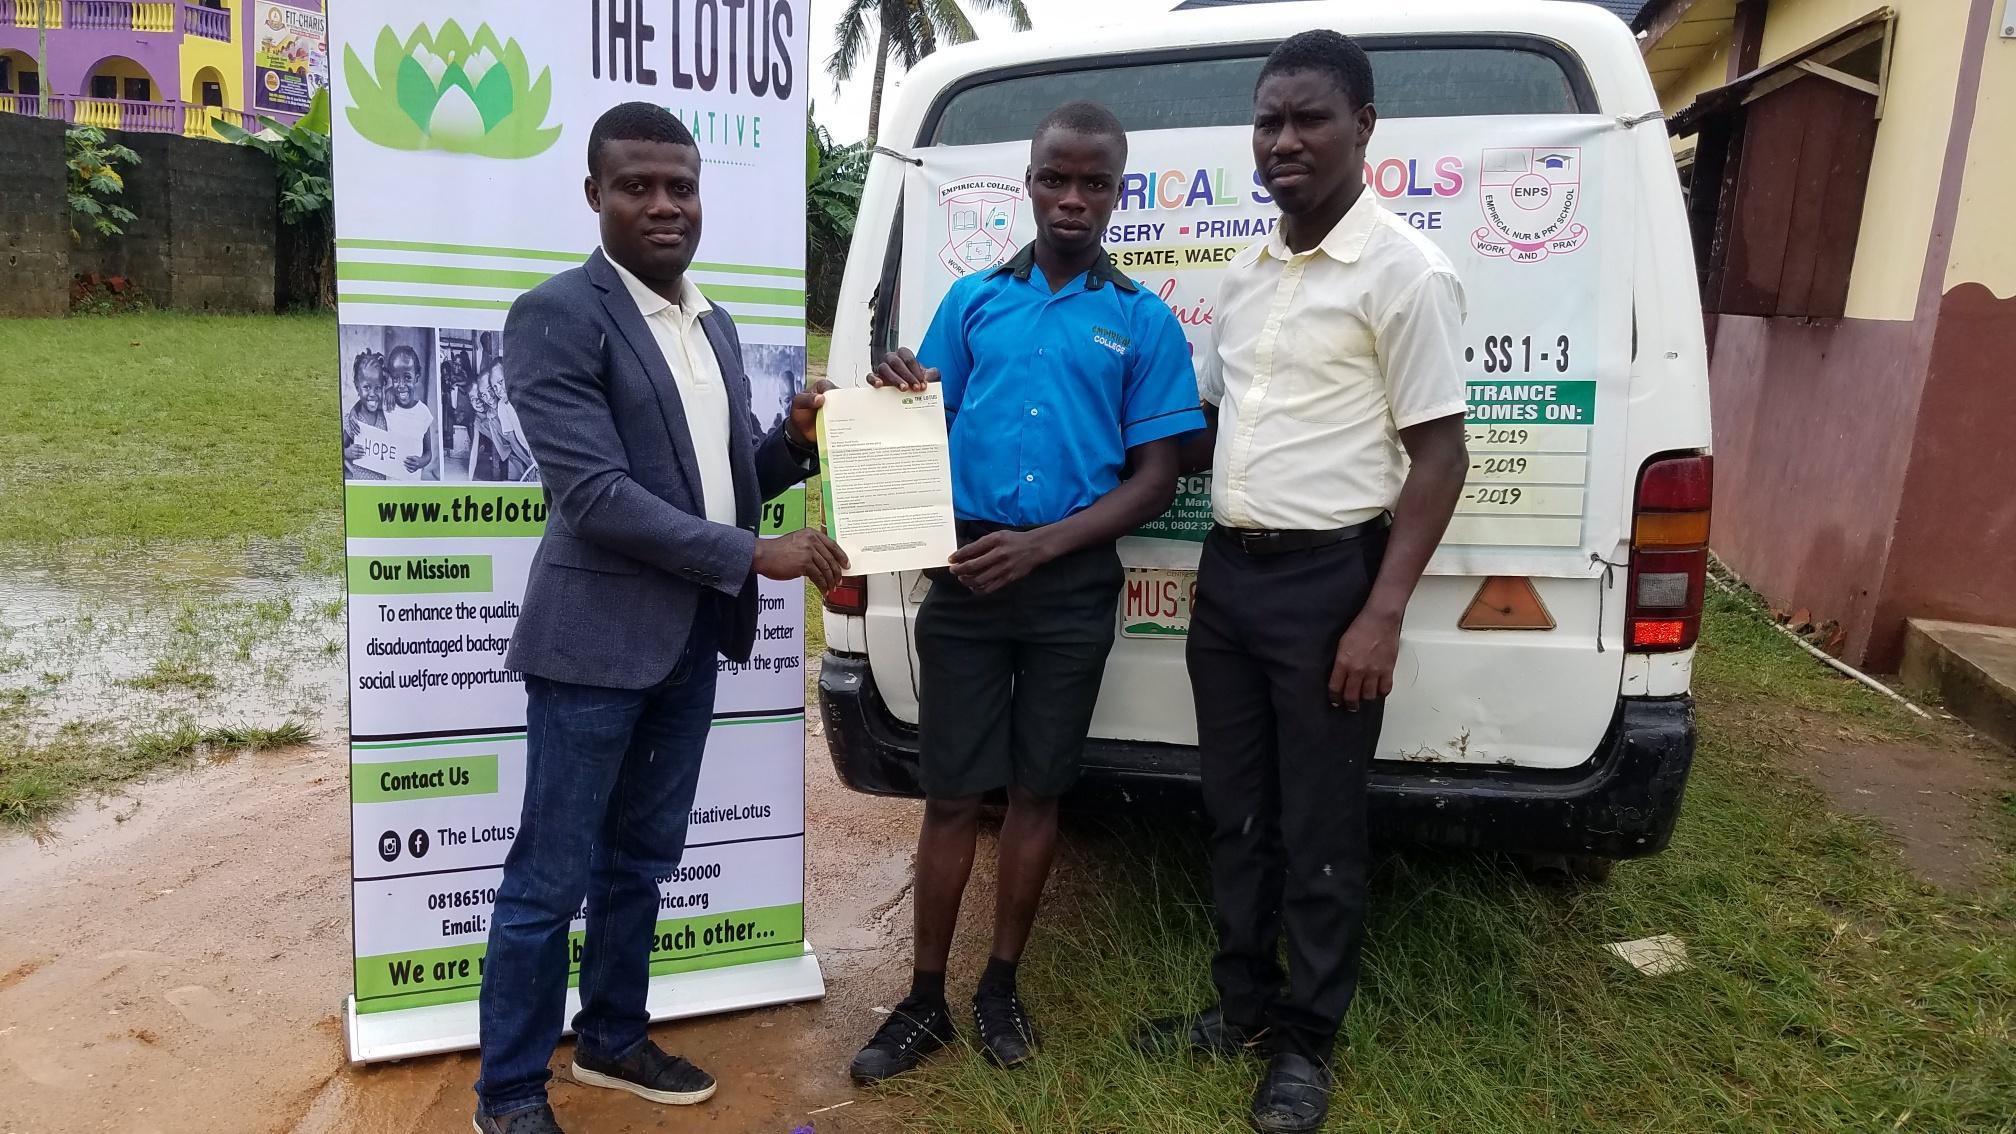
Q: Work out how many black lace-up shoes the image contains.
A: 2